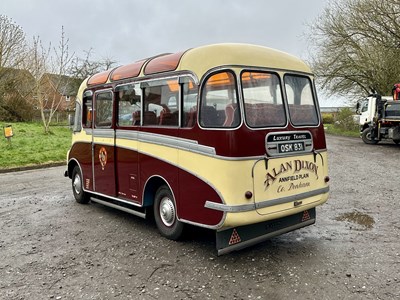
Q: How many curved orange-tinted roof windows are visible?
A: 3